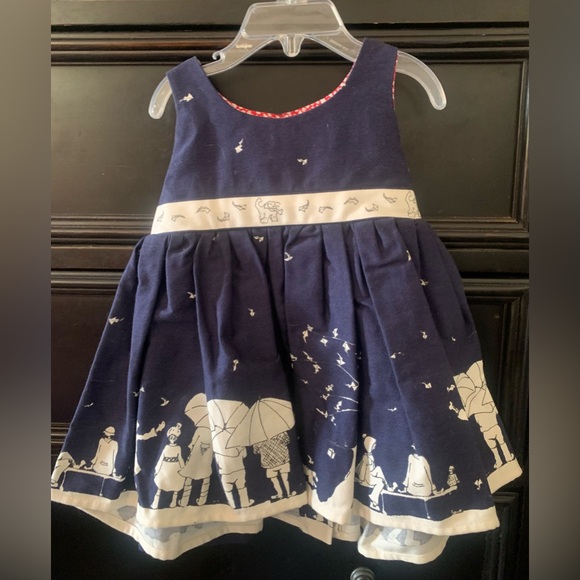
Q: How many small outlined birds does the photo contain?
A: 10